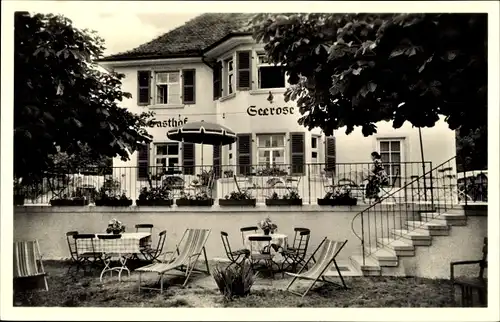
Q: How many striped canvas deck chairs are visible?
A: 3